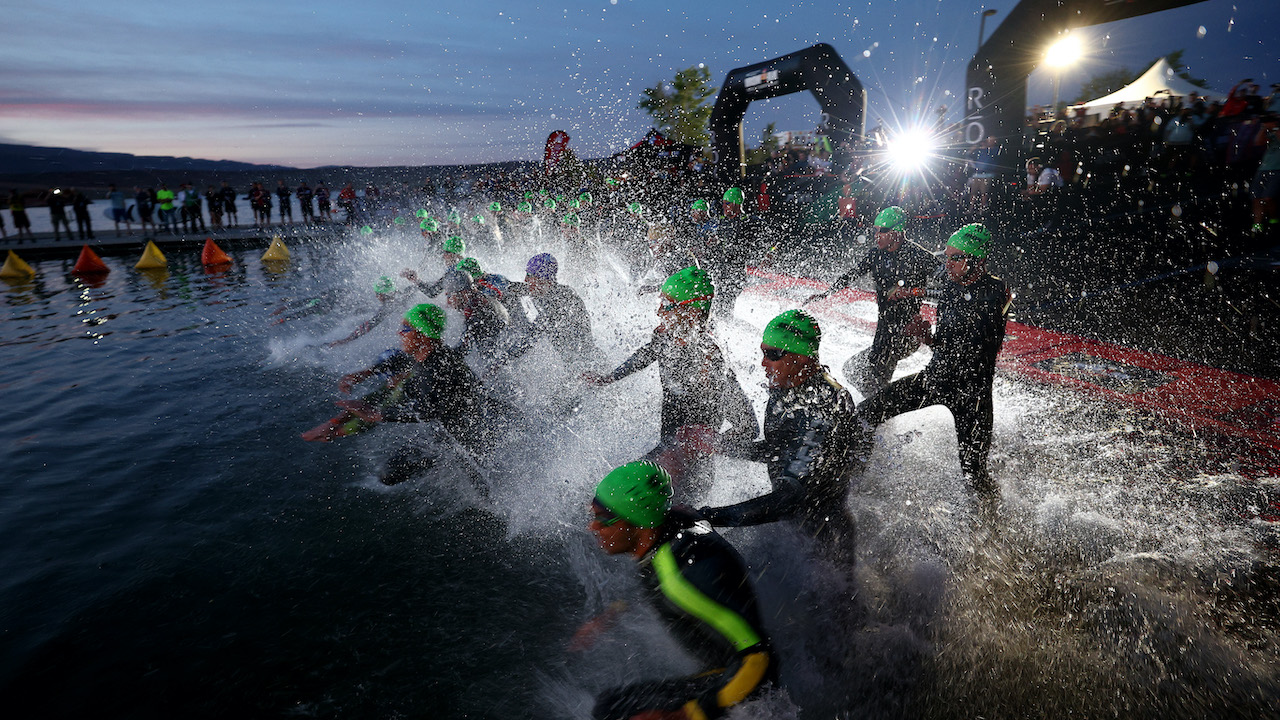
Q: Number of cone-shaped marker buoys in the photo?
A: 5